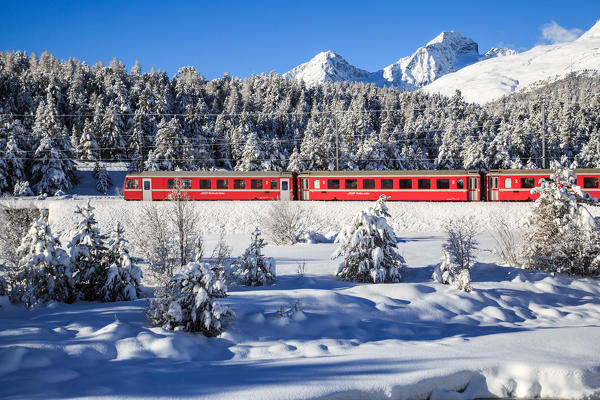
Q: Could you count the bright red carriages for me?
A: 3